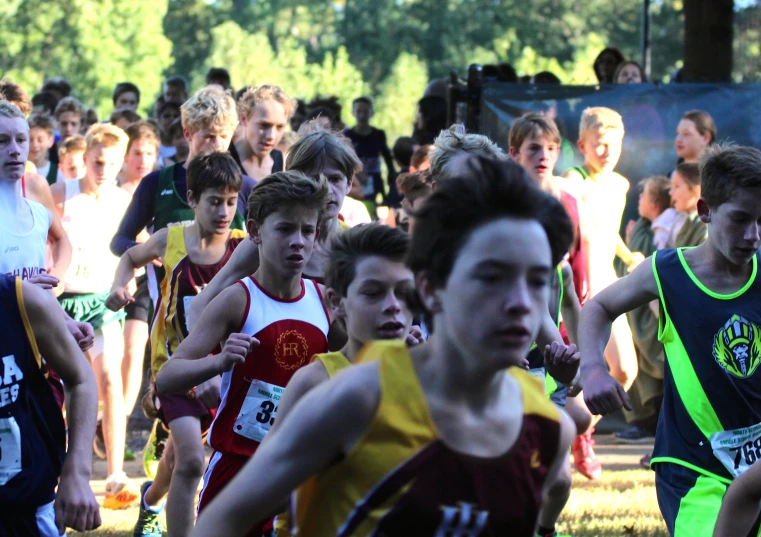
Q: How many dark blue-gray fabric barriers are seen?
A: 1